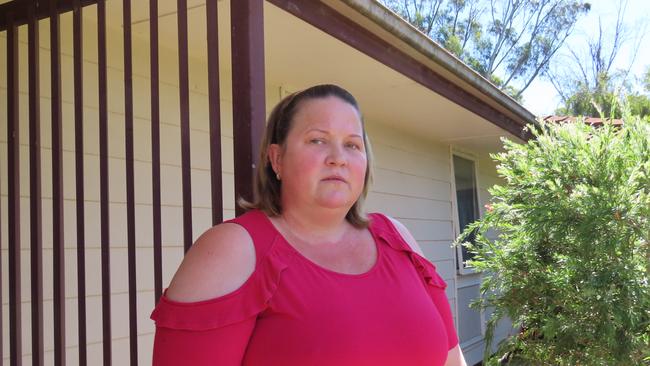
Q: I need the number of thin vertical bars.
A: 9